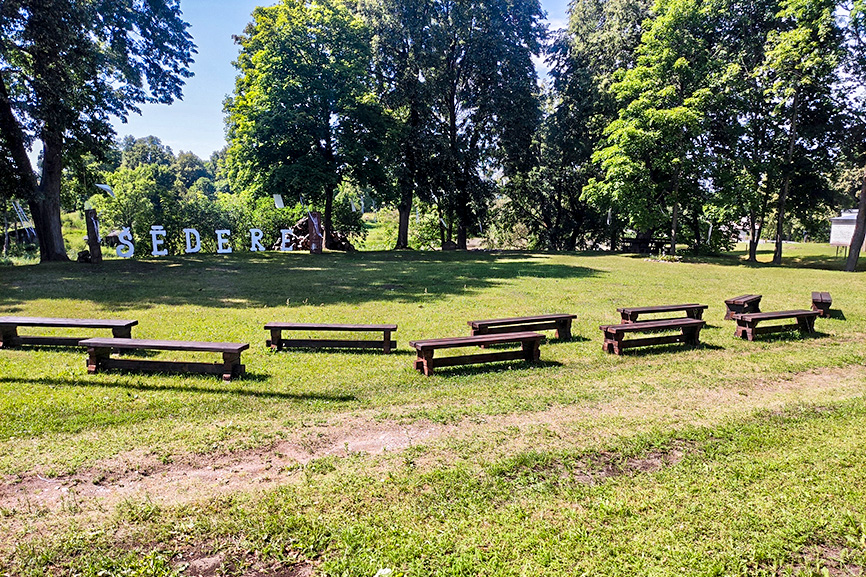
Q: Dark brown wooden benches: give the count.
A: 10